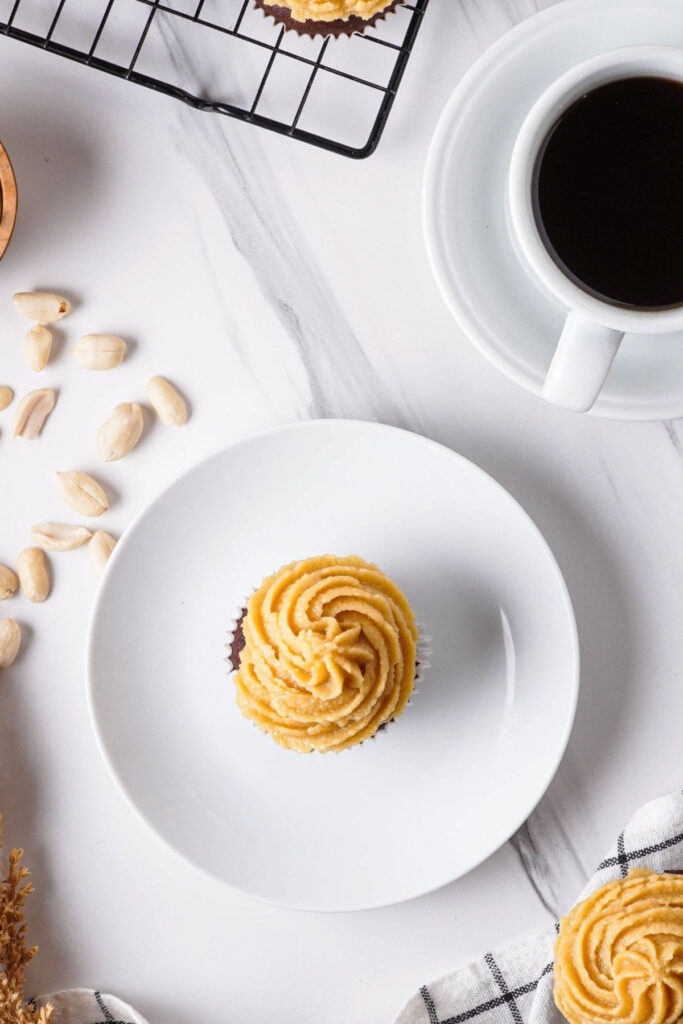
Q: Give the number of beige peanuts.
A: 13